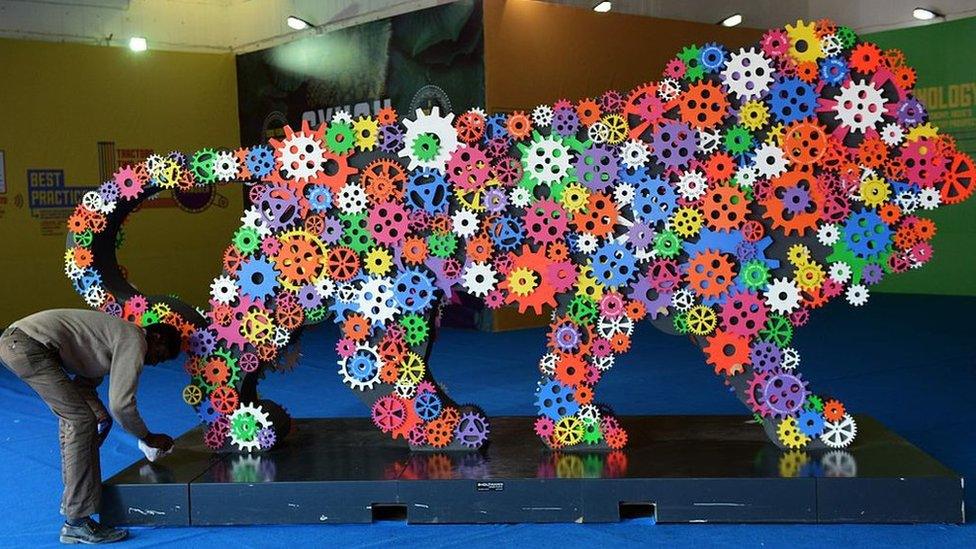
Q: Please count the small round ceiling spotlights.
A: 5